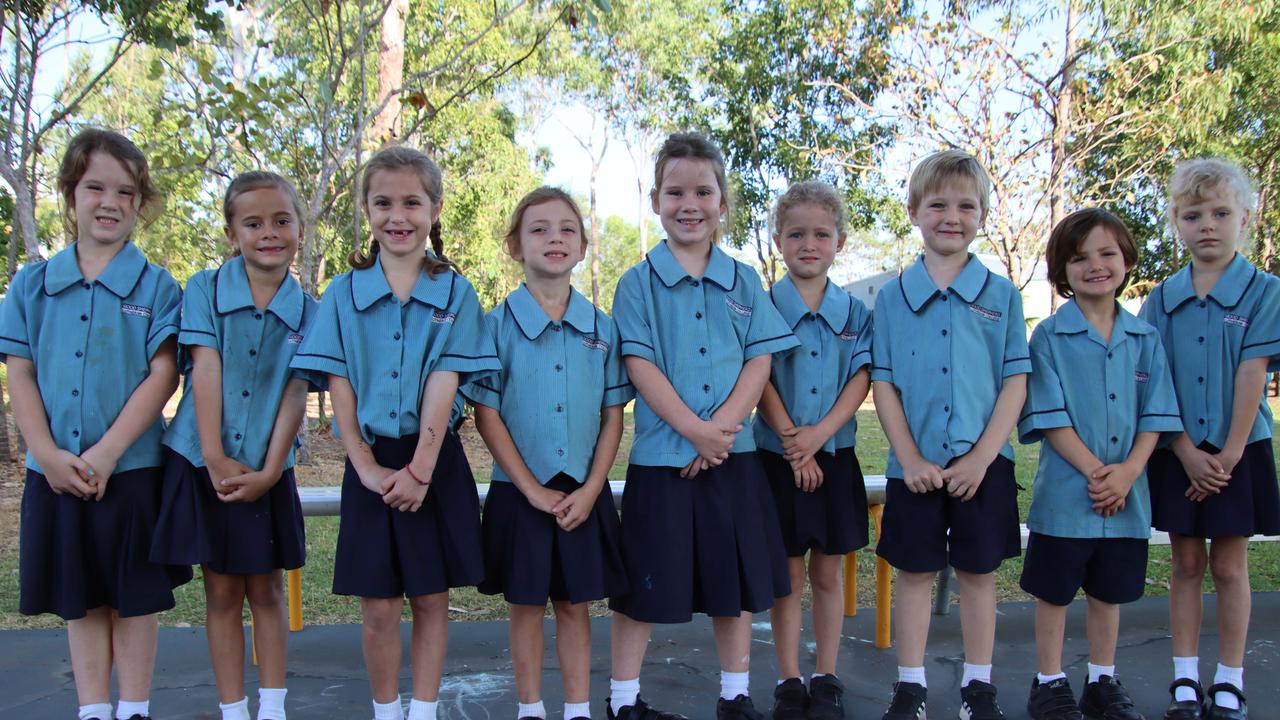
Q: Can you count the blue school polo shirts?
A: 9